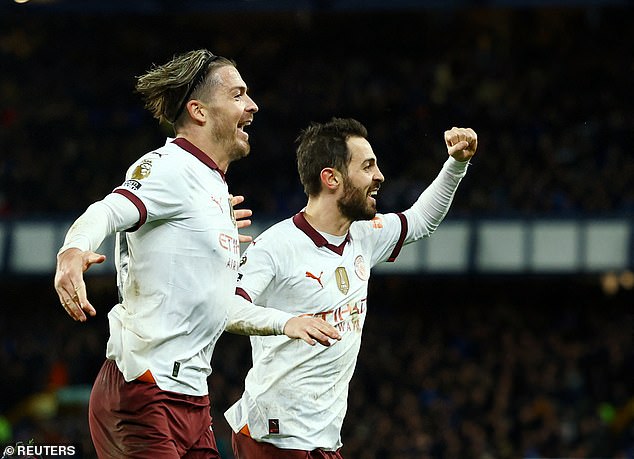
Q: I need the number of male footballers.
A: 2